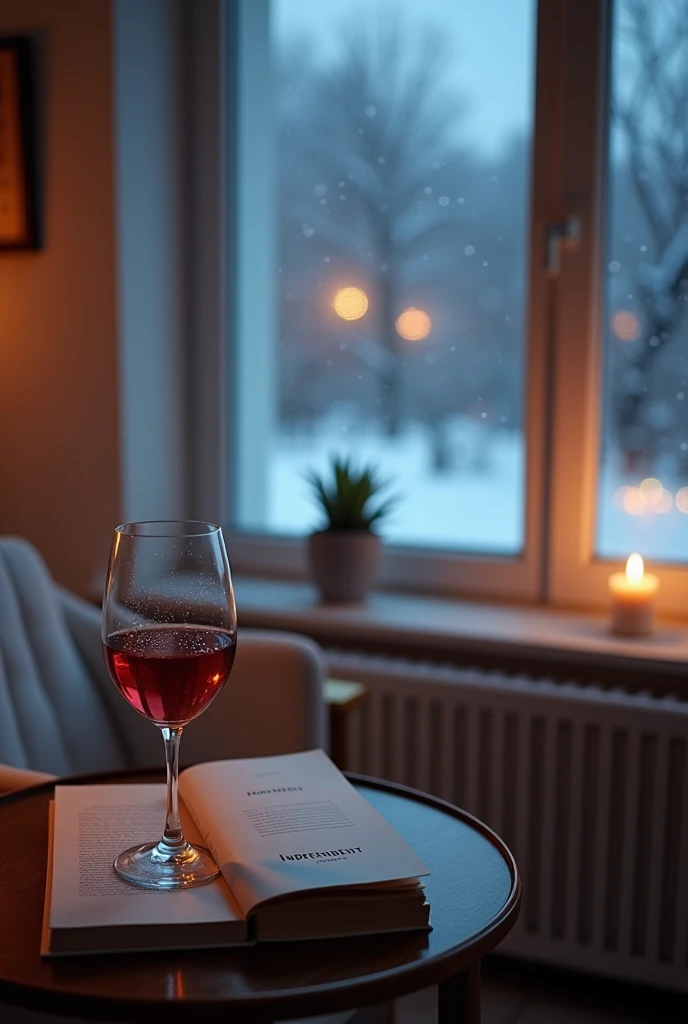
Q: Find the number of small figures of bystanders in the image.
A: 0